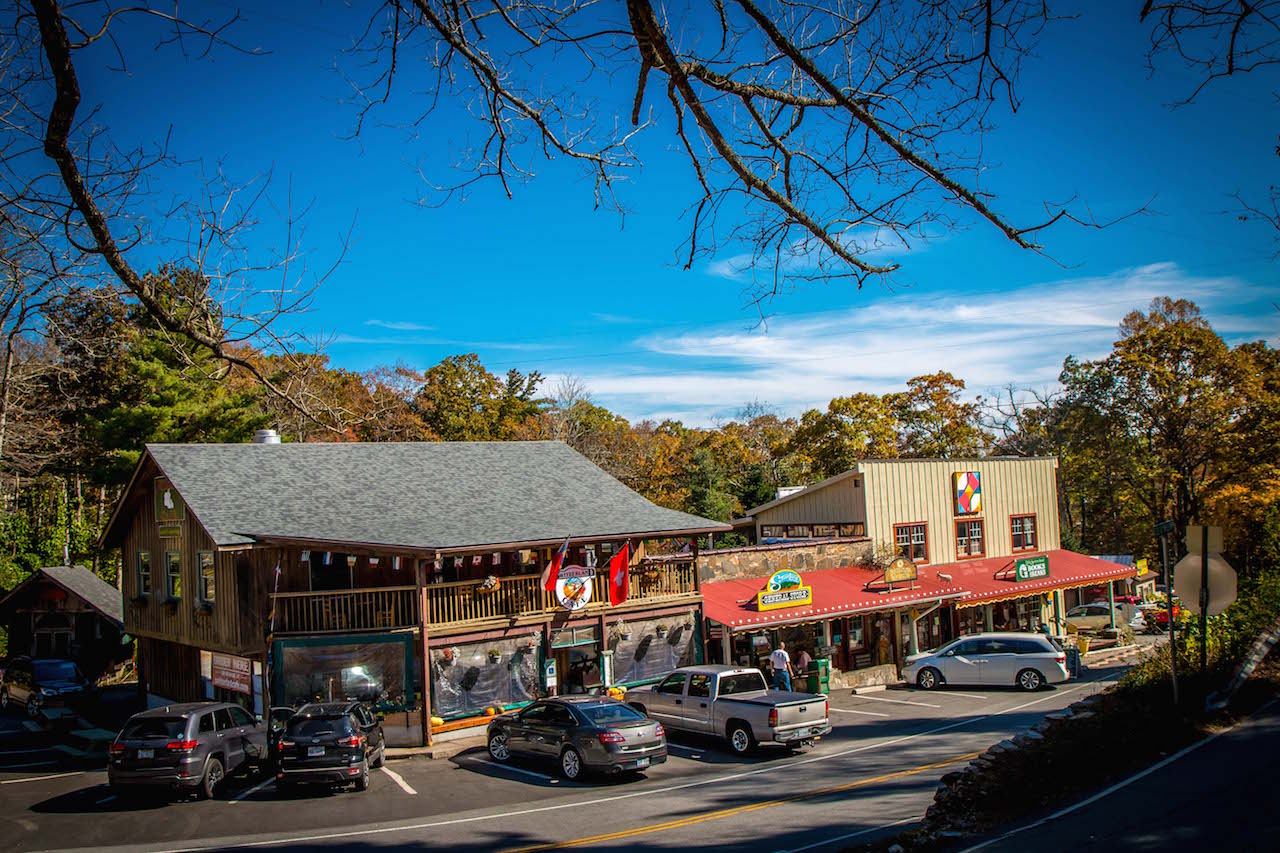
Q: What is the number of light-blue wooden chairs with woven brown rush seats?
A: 0